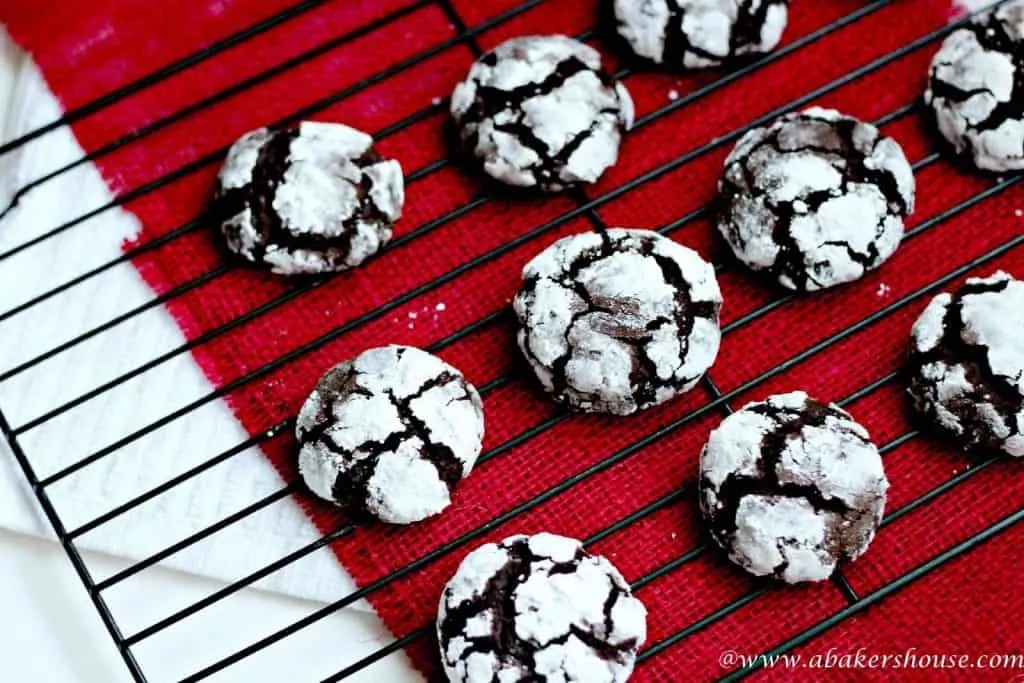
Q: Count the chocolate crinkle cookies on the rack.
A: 10